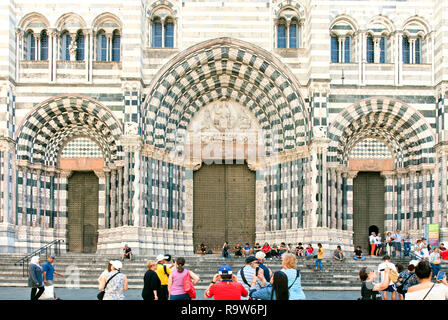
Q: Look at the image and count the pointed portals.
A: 3